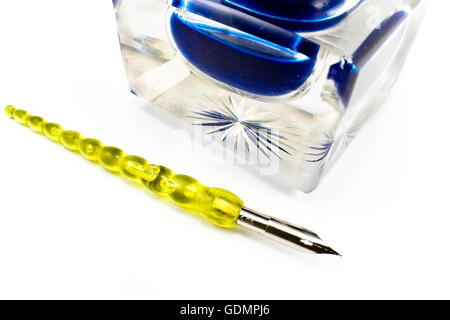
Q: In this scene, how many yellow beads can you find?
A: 11